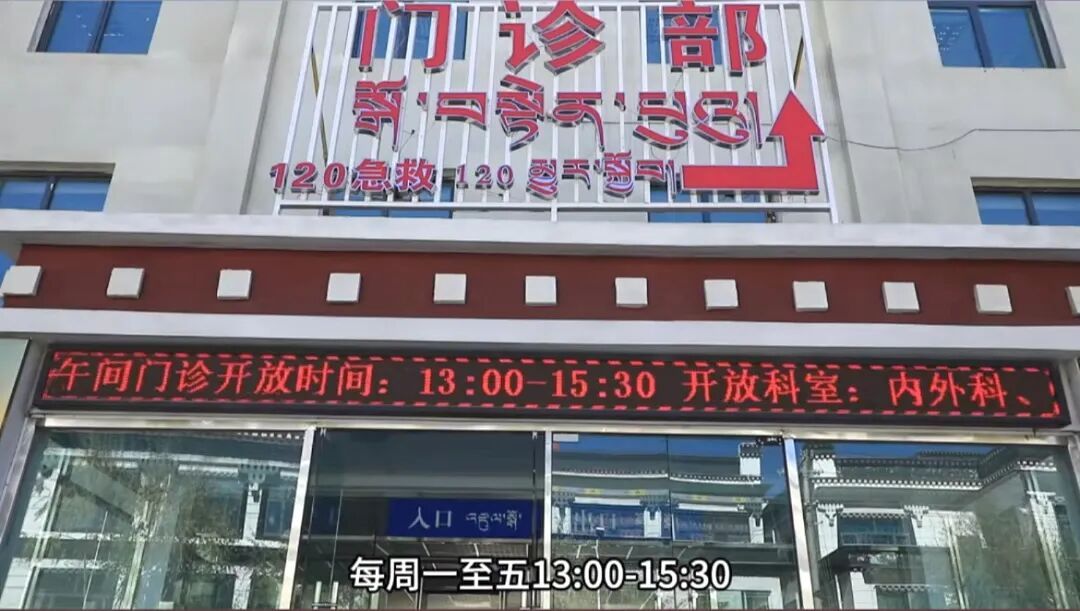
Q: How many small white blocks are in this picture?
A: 12